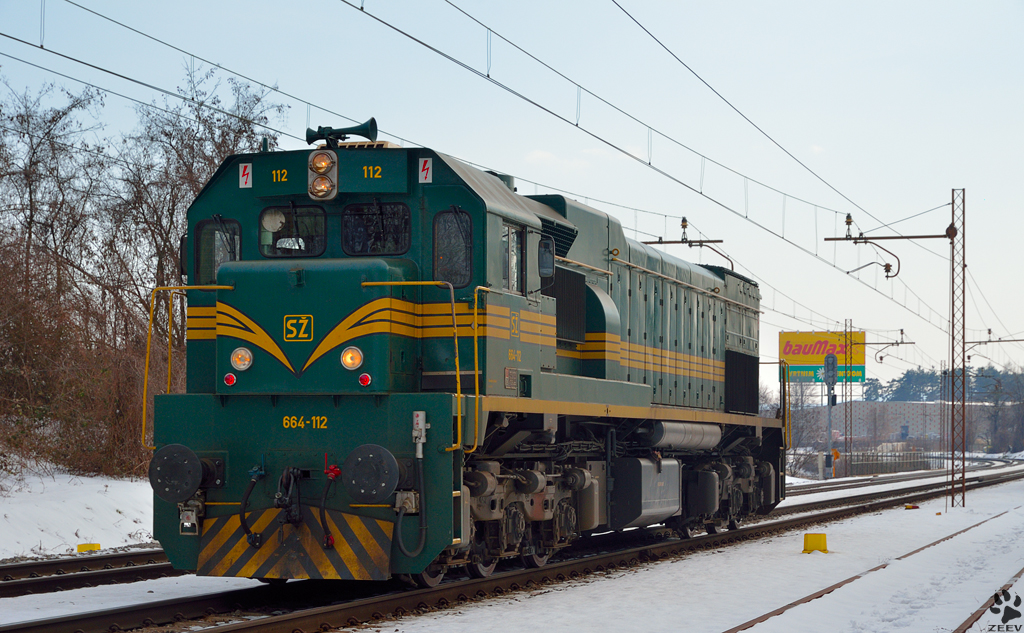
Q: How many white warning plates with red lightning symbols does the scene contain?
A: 2